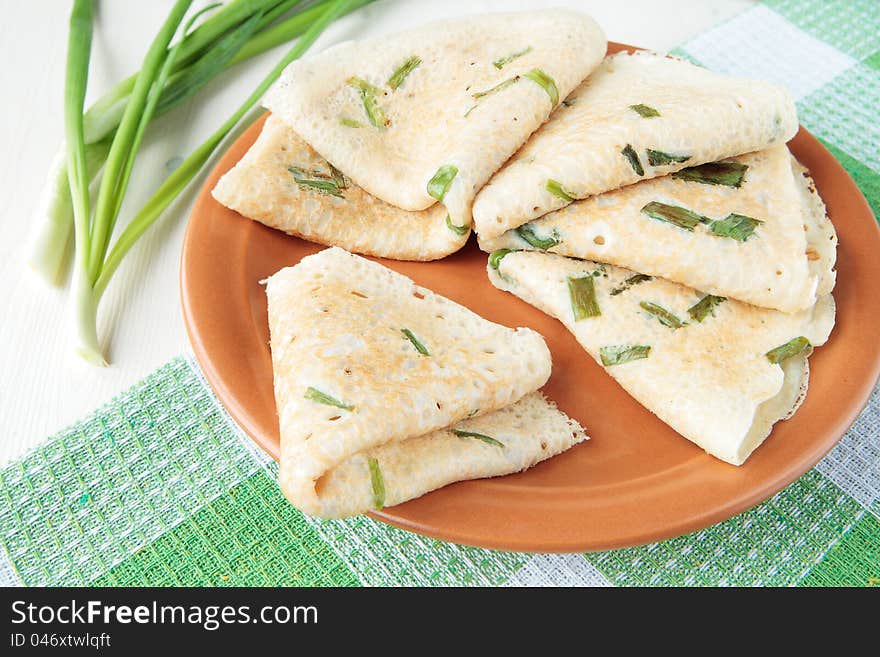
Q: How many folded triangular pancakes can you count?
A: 6